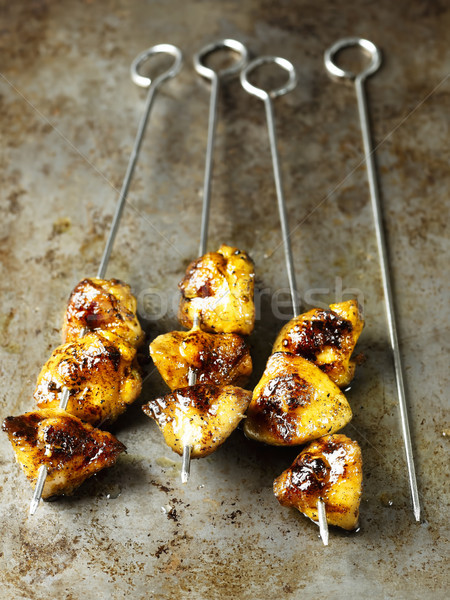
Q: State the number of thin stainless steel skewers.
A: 4